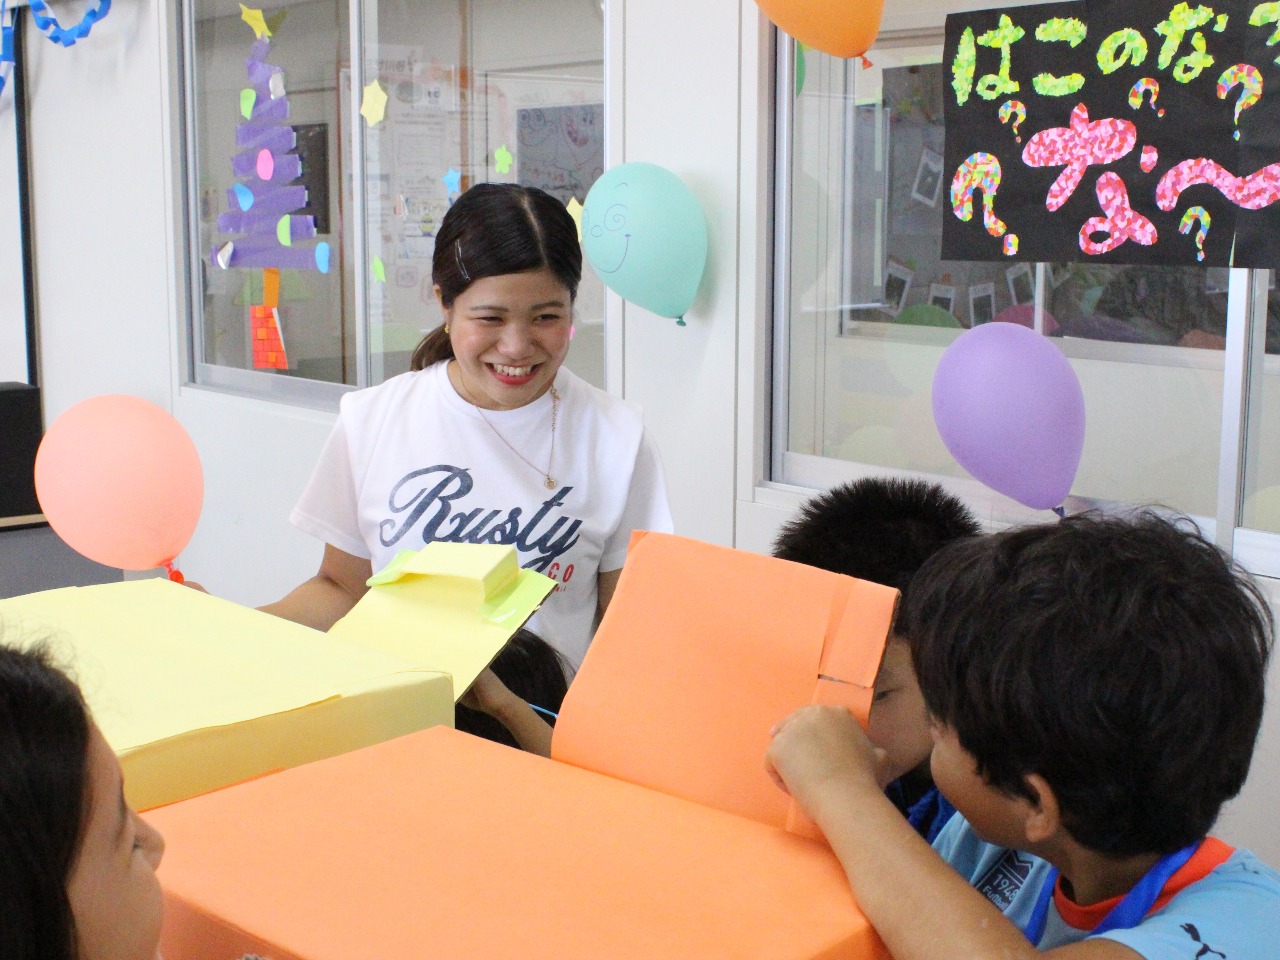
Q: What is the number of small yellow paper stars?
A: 3